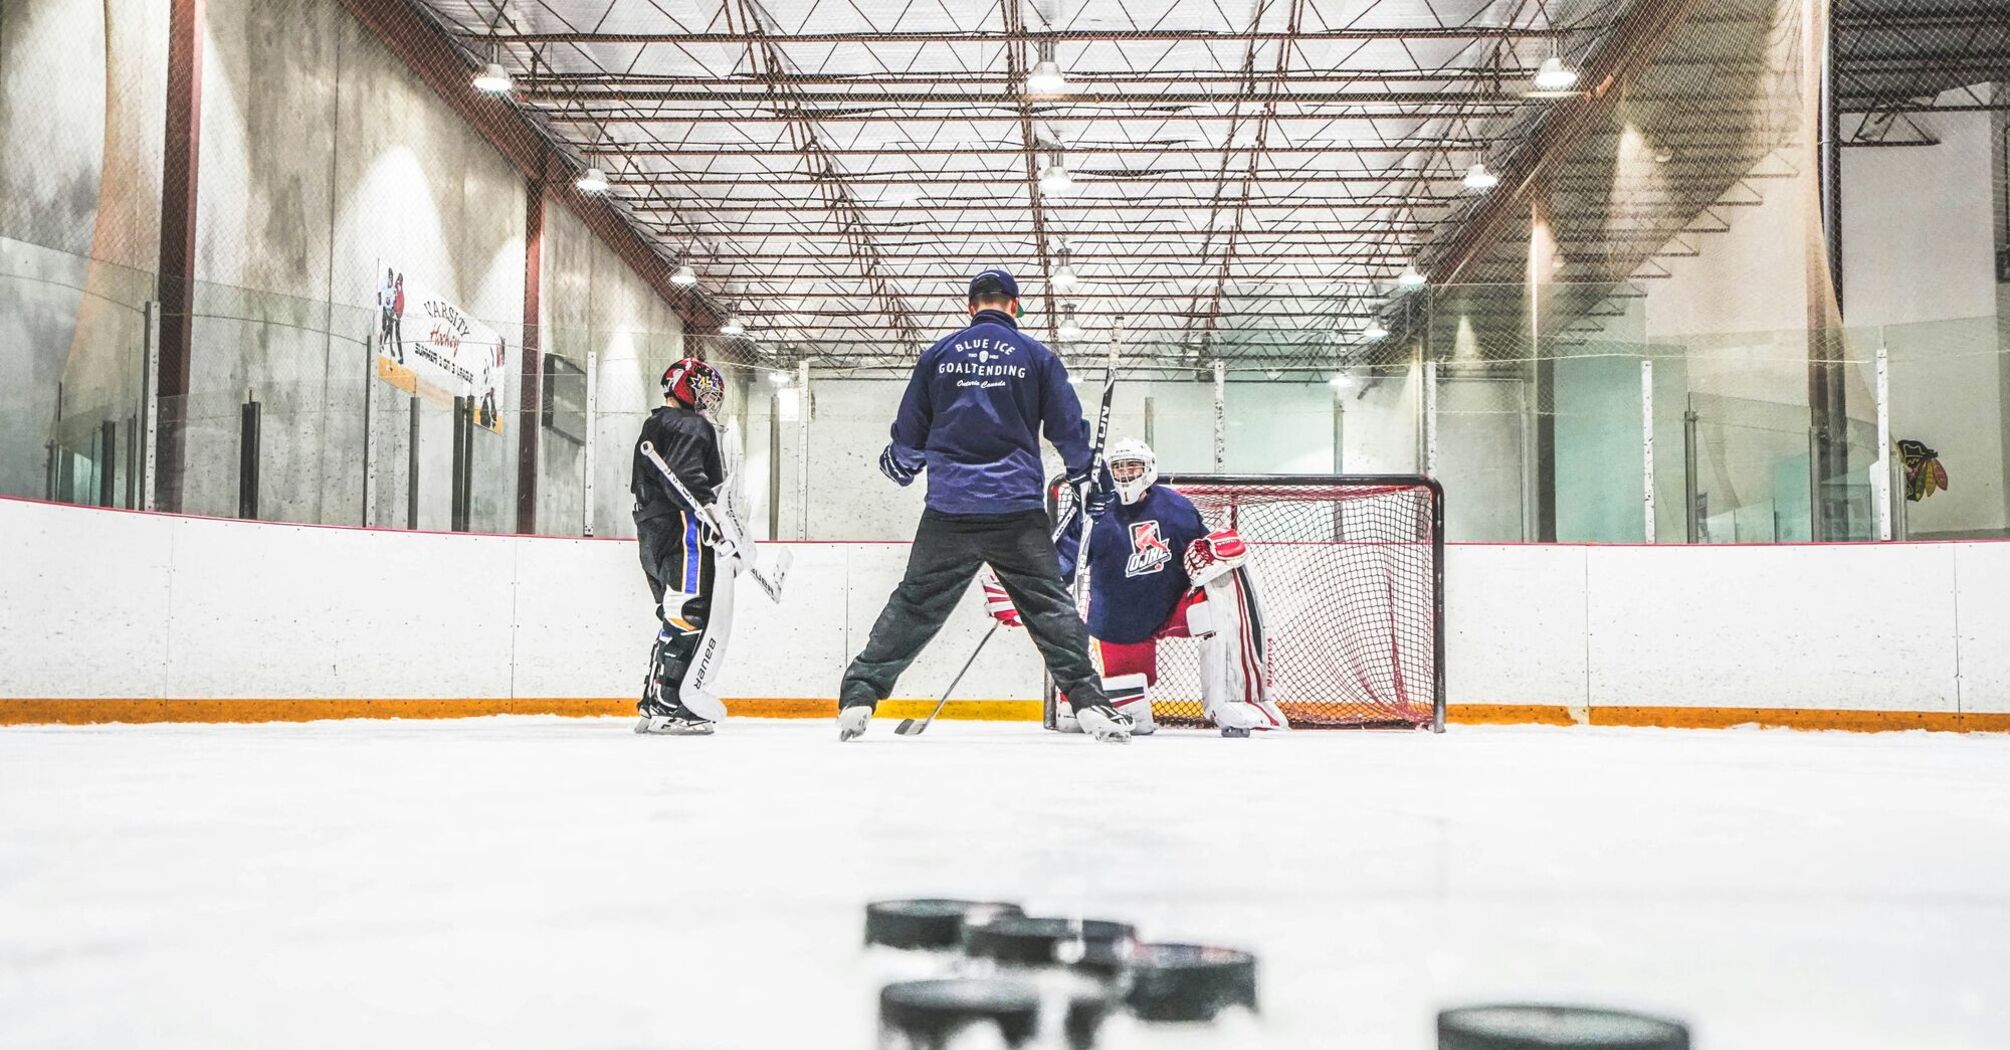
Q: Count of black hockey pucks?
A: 6